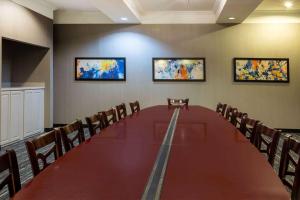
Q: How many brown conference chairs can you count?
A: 14